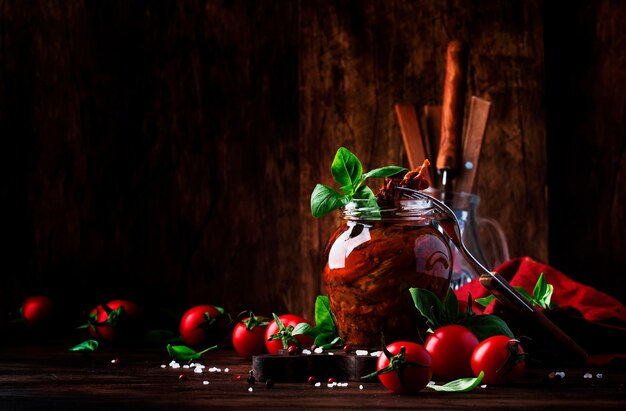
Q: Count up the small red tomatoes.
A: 9